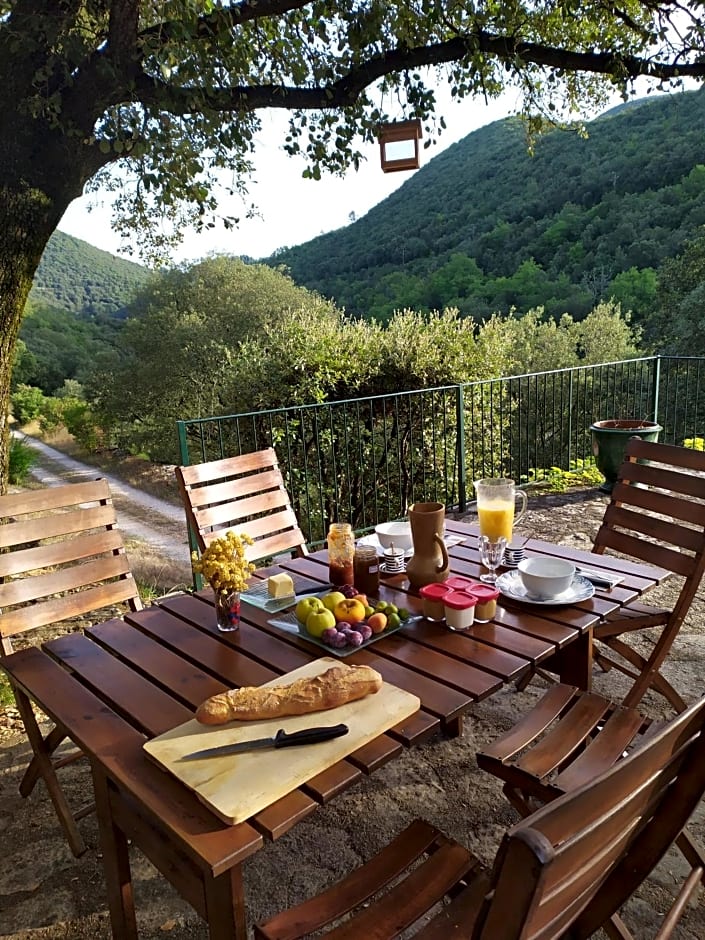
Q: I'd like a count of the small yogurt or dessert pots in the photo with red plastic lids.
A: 4